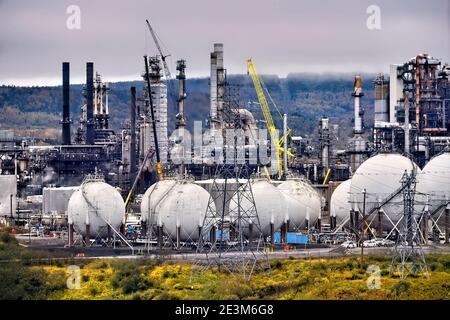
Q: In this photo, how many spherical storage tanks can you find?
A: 8